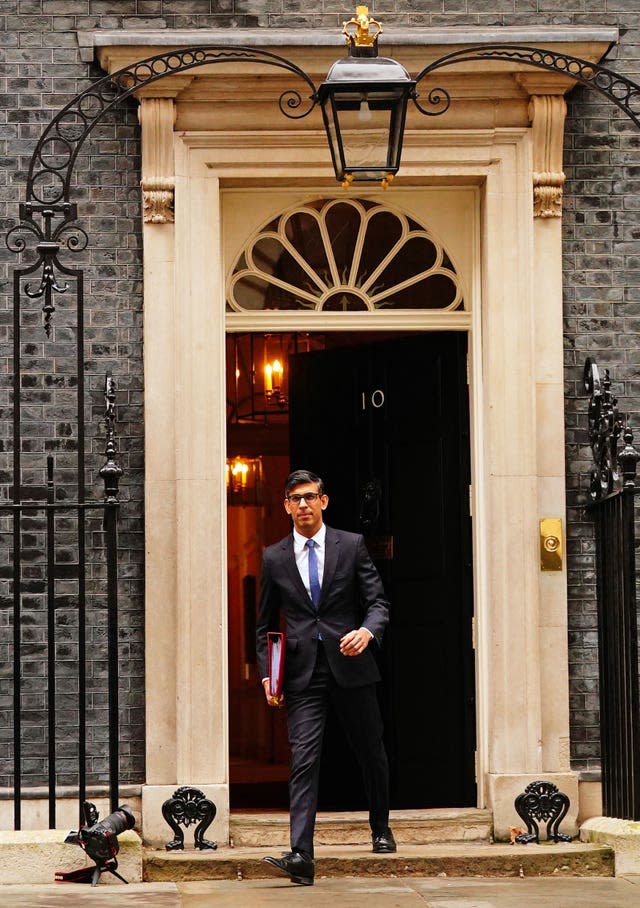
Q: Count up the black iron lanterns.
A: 1